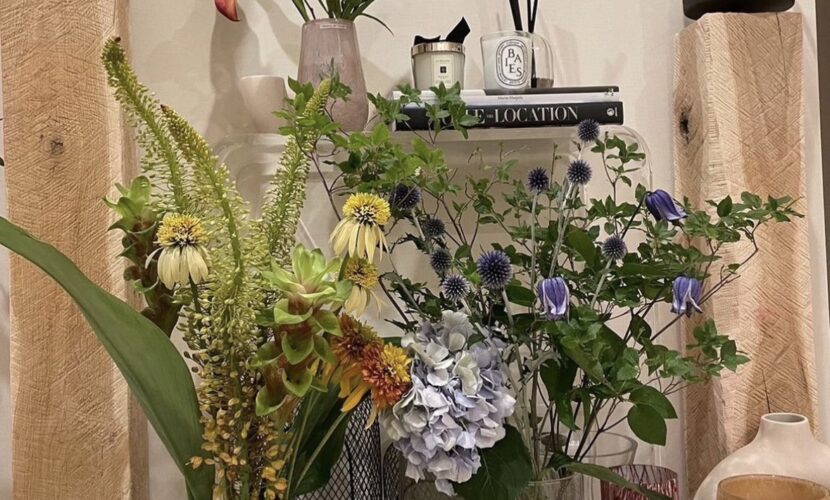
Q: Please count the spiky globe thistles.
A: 9